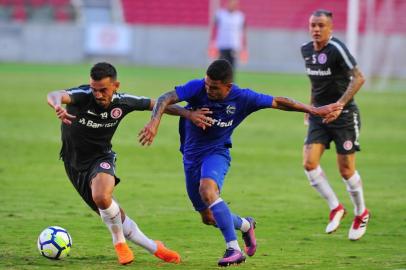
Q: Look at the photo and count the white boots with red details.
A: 2